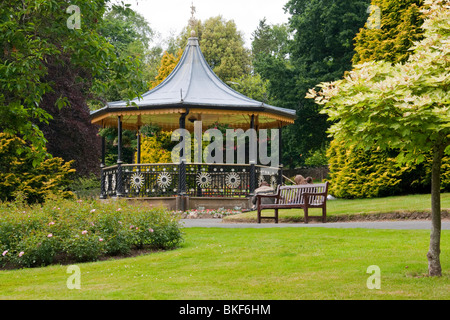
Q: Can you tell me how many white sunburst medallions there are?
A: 8